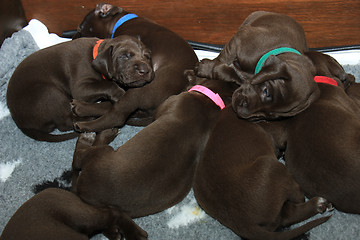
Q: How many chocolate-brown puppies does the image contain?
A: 7